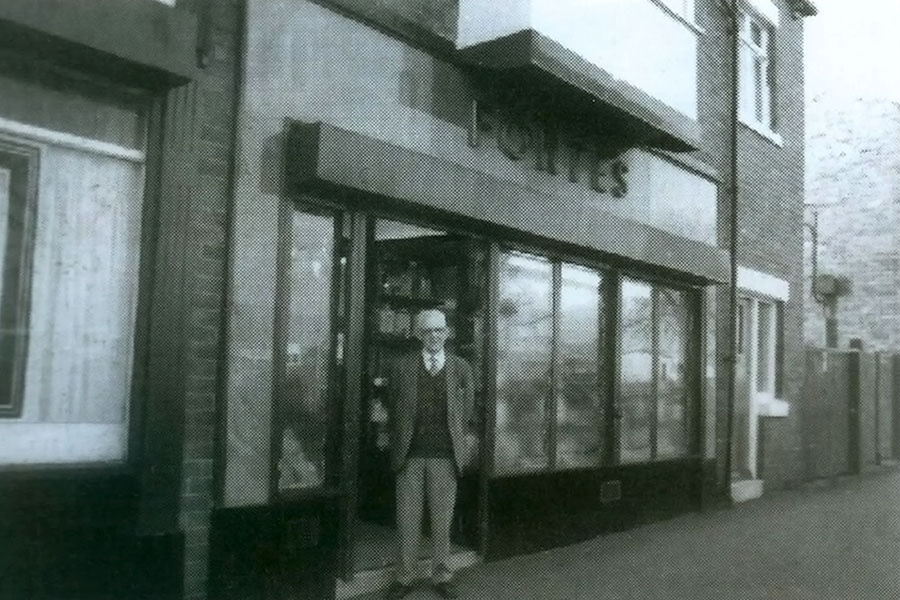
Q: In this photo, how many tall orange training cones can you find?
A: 0